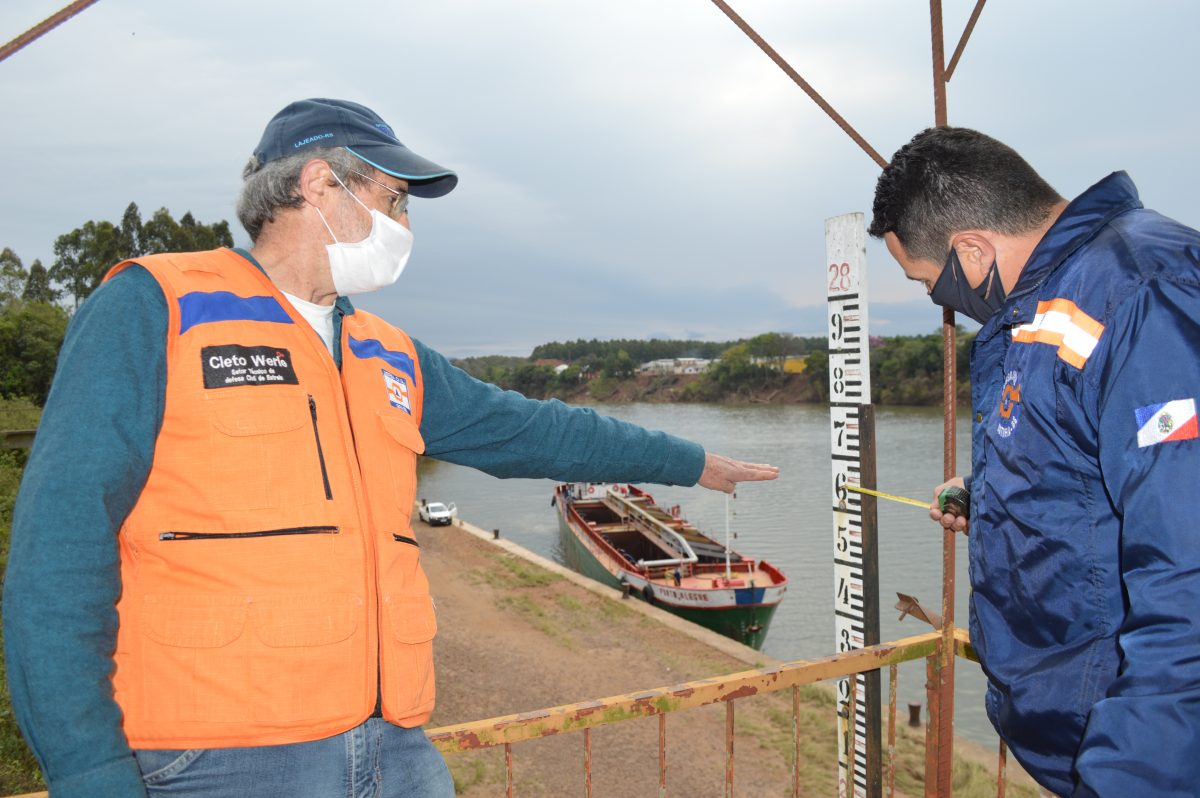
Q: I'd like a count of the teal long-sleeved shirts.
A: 1